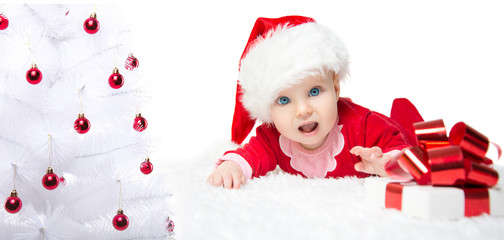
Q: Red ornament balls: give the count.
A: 12